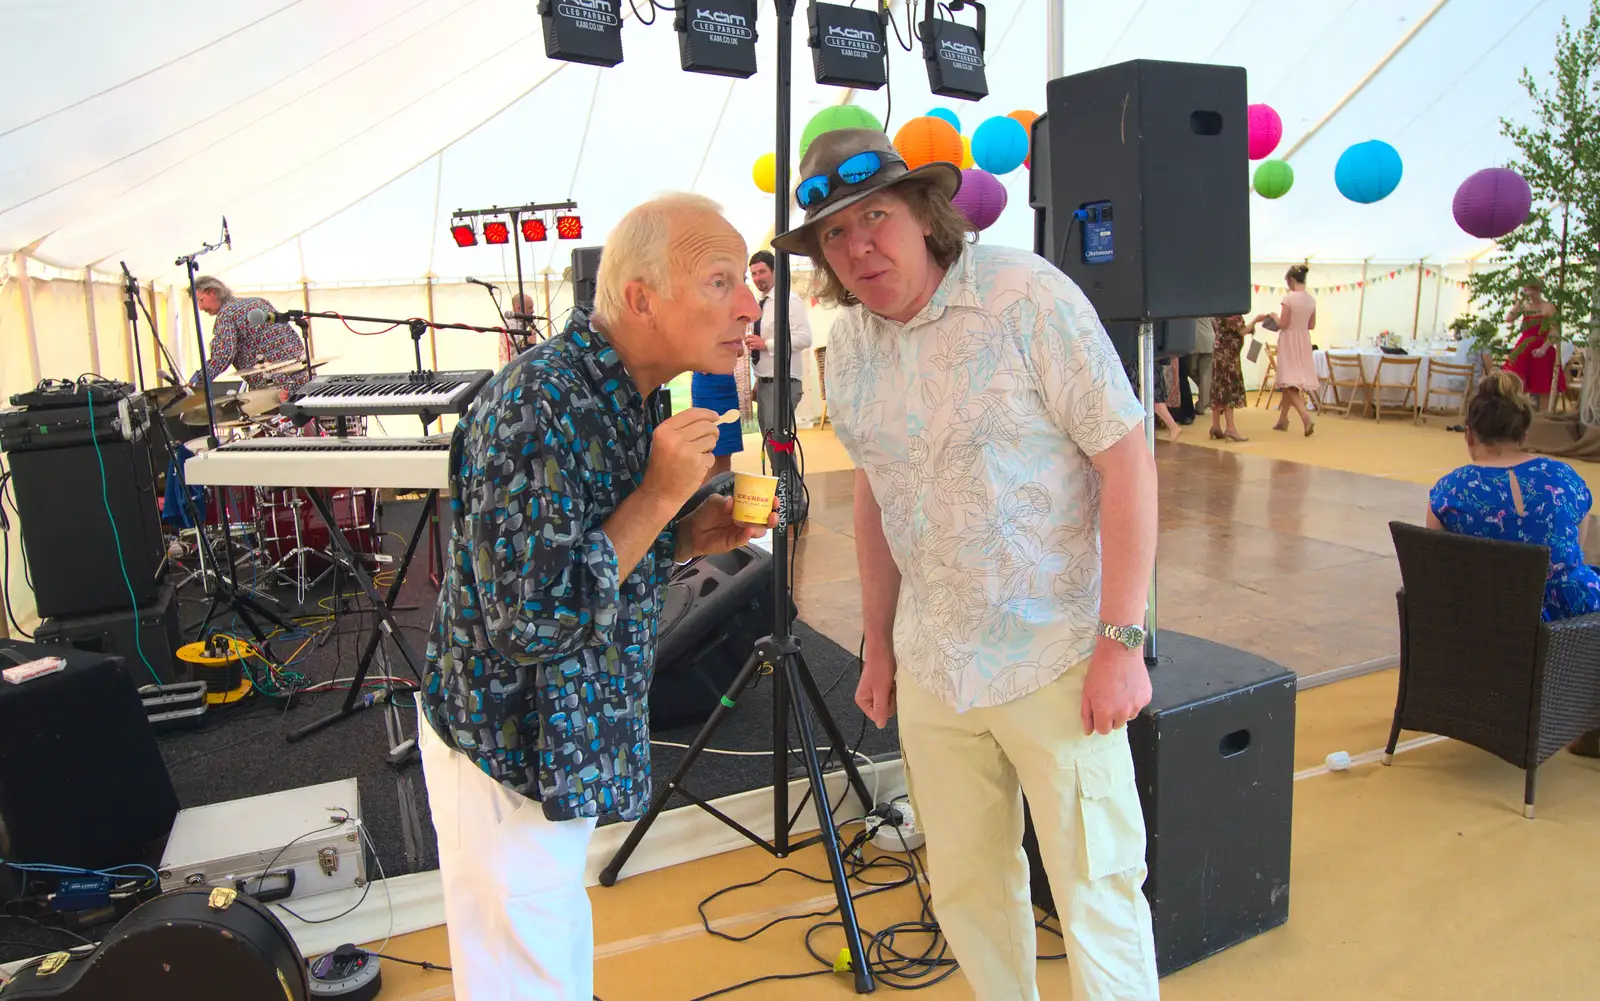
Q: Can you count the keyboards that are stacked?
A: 2